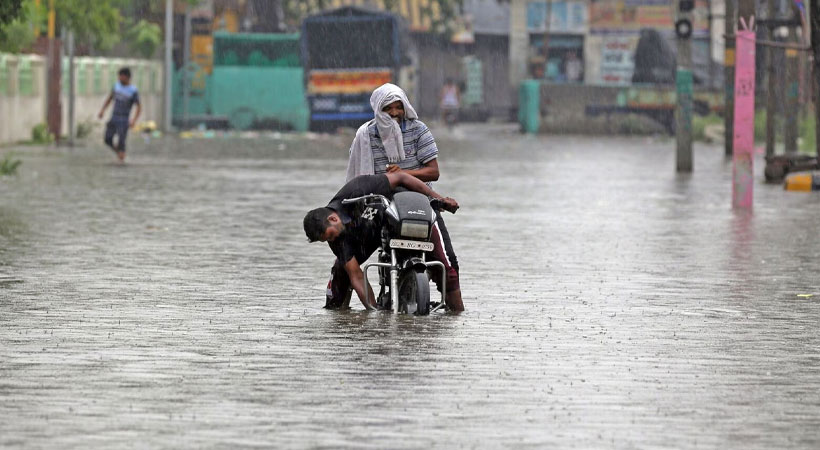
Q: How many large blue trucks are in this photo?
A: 1